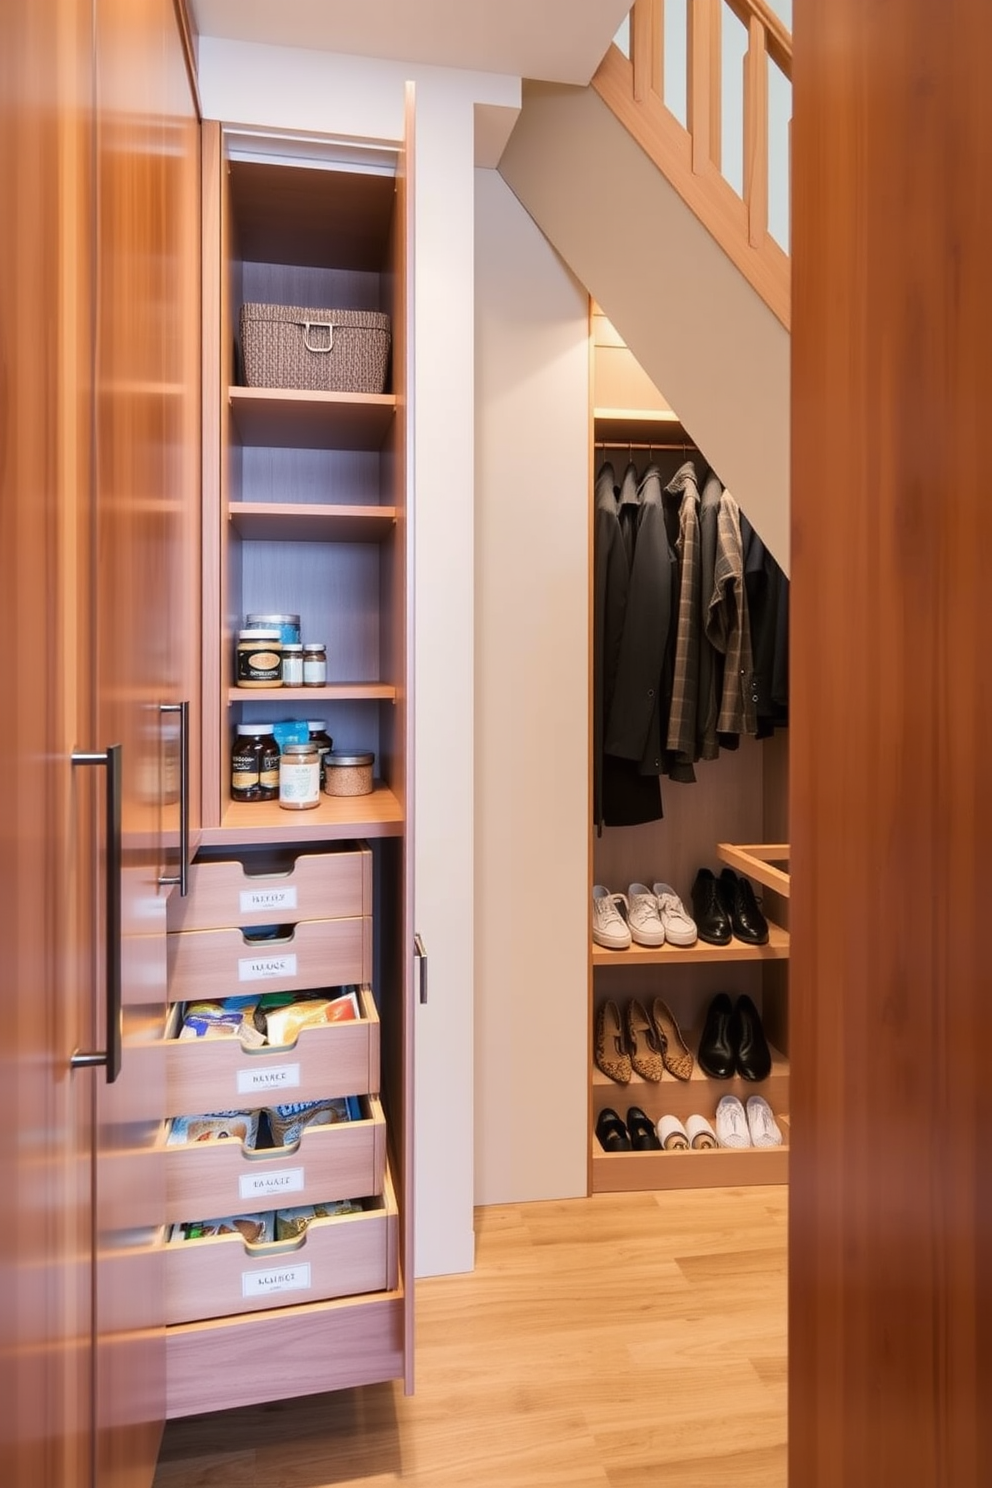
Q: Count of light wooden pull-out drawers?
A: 5